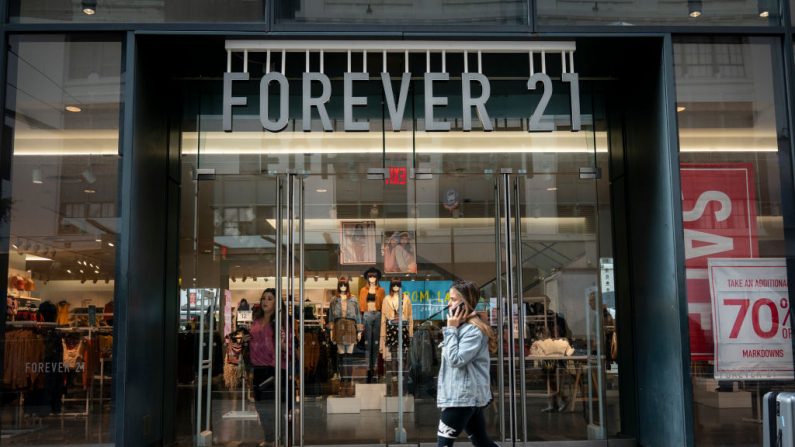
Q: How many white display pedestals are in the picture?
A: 3